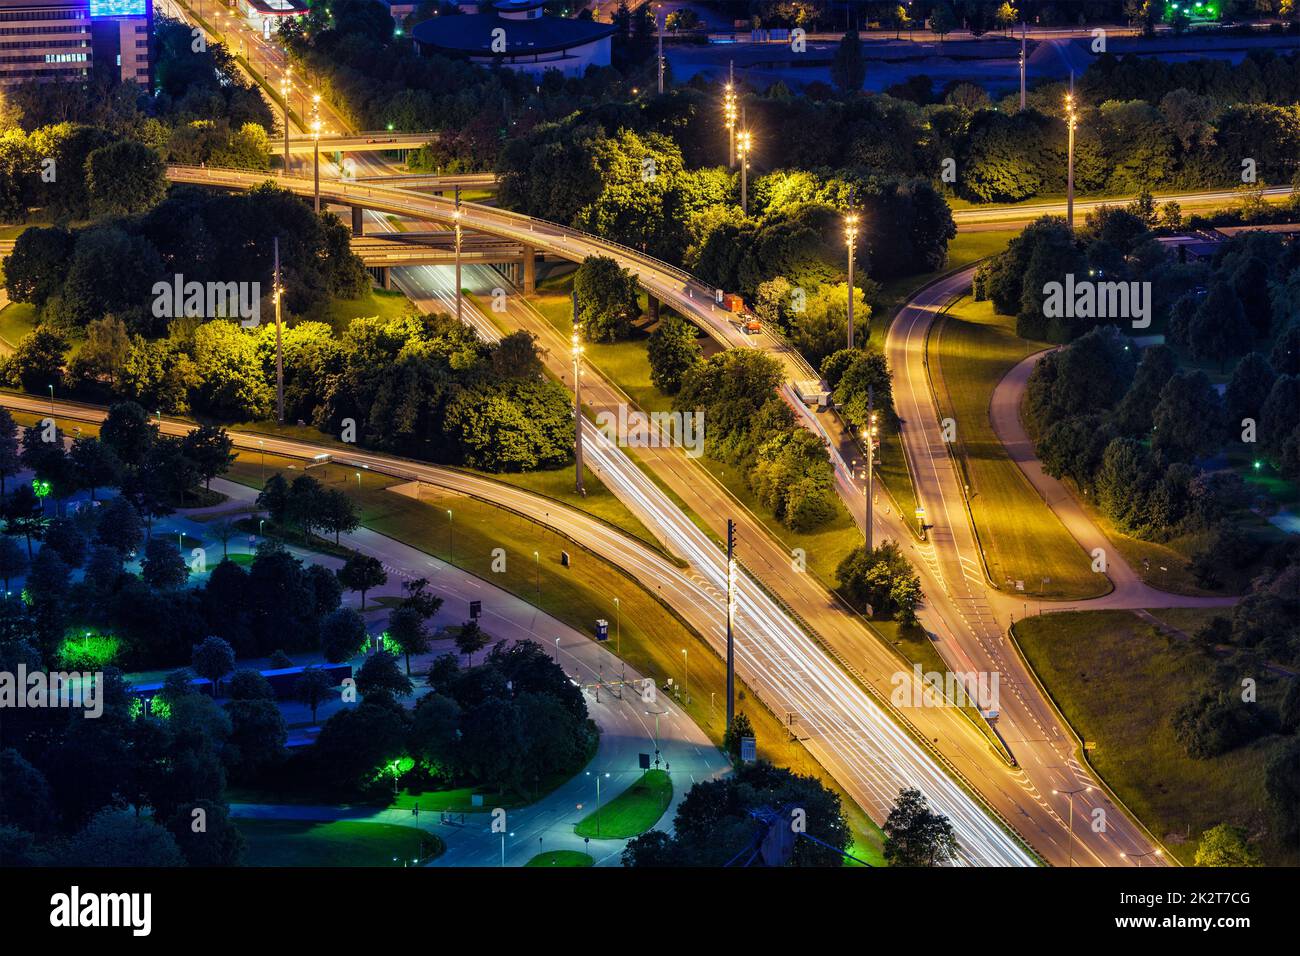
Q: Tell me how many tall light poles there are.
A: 13